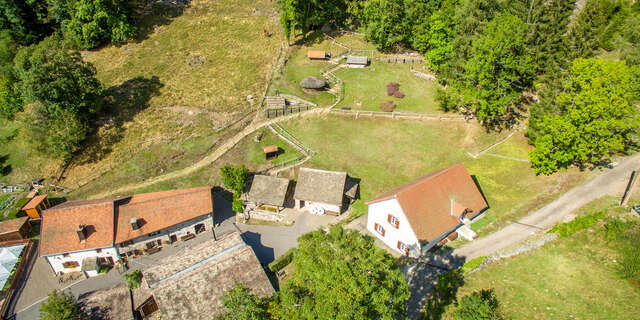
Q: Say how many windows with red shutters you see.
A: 3